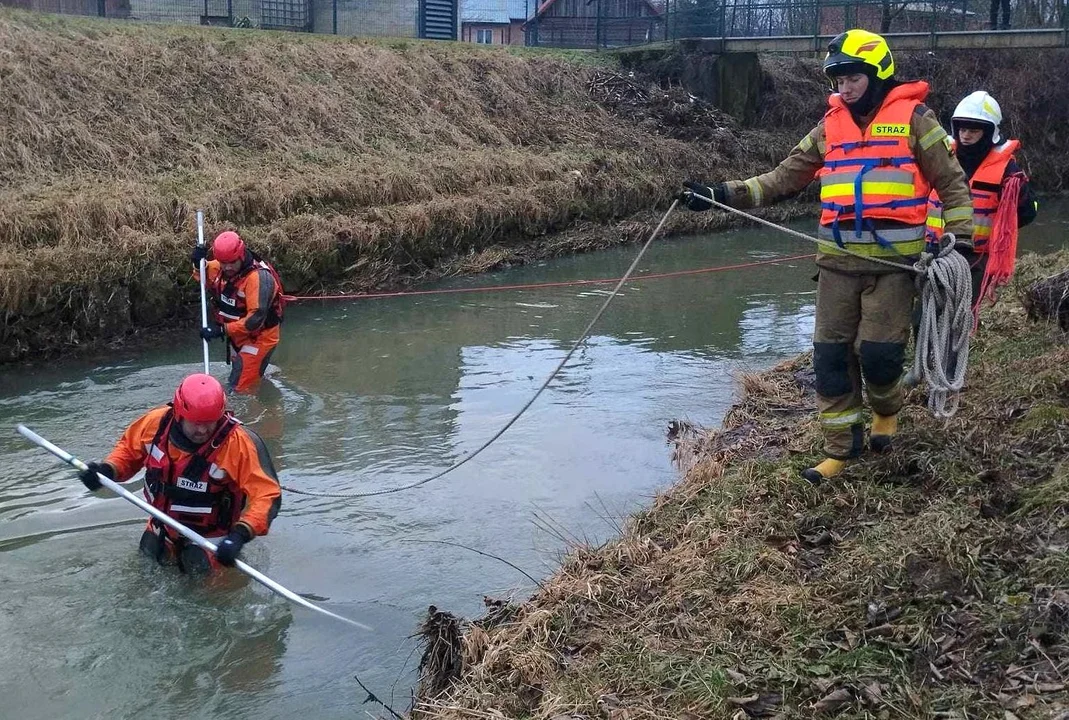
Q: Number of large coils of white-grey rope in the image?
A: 1